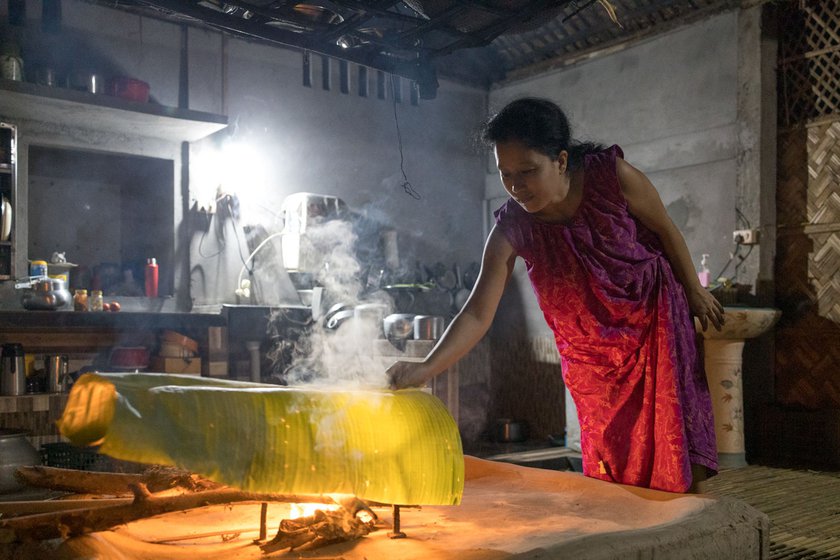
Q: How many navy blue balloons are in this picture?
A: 0